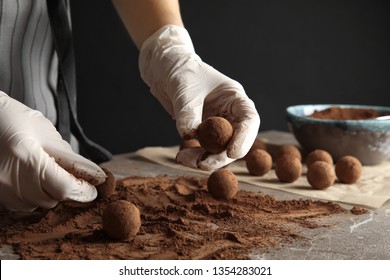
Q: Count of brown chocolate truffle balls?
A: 12